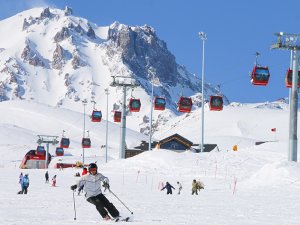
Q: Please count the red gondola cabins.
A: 12